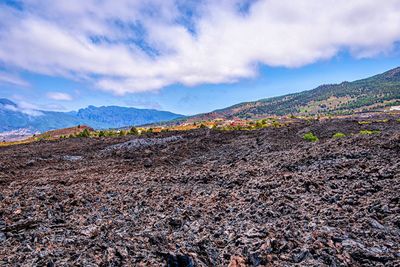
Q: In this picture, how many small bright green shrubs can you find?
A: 3